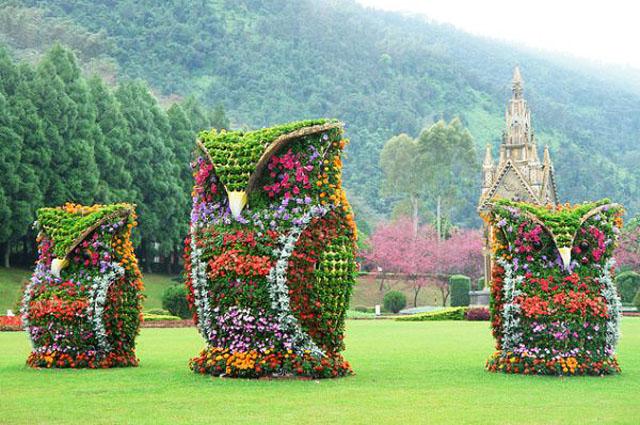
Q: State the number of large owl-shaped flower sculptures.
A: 3